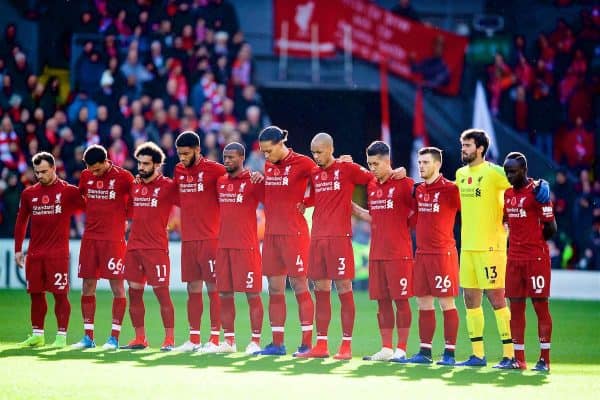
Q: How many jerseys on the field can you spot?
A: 11